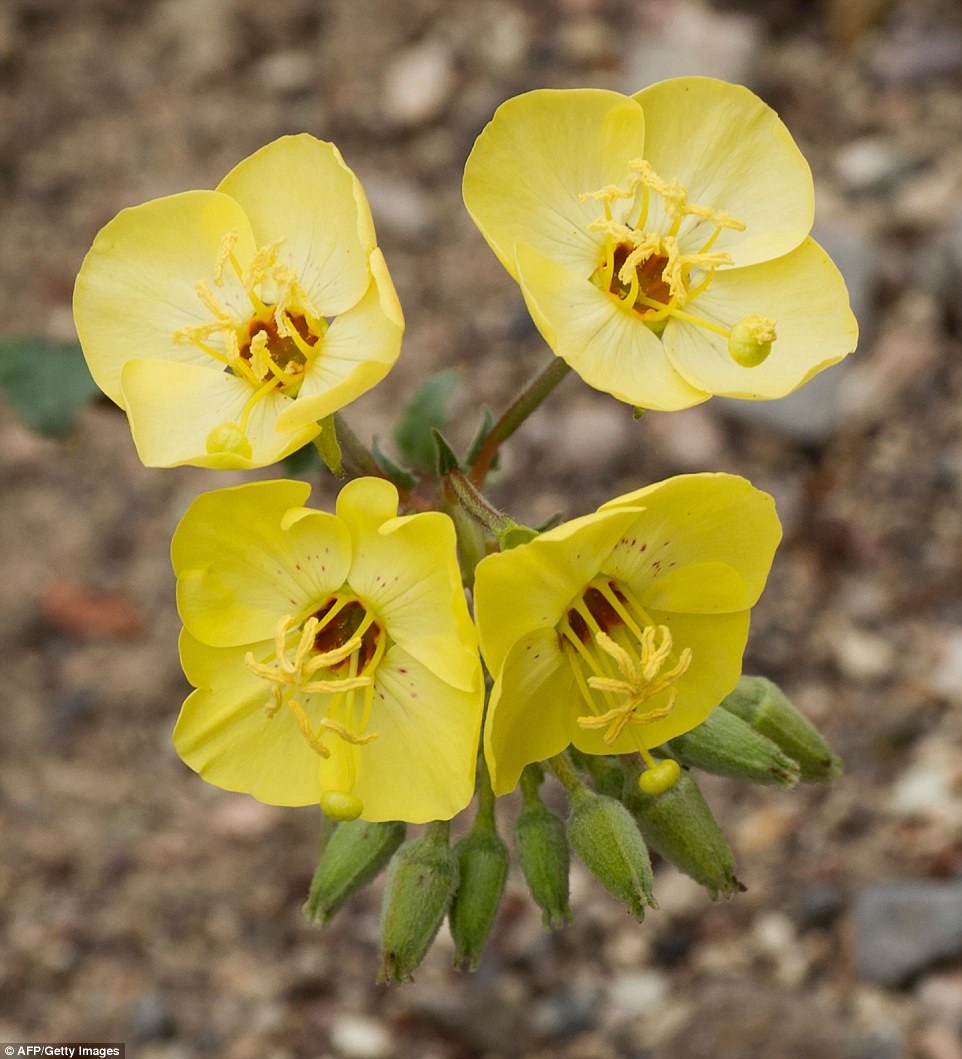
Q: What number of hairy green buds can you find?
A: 8